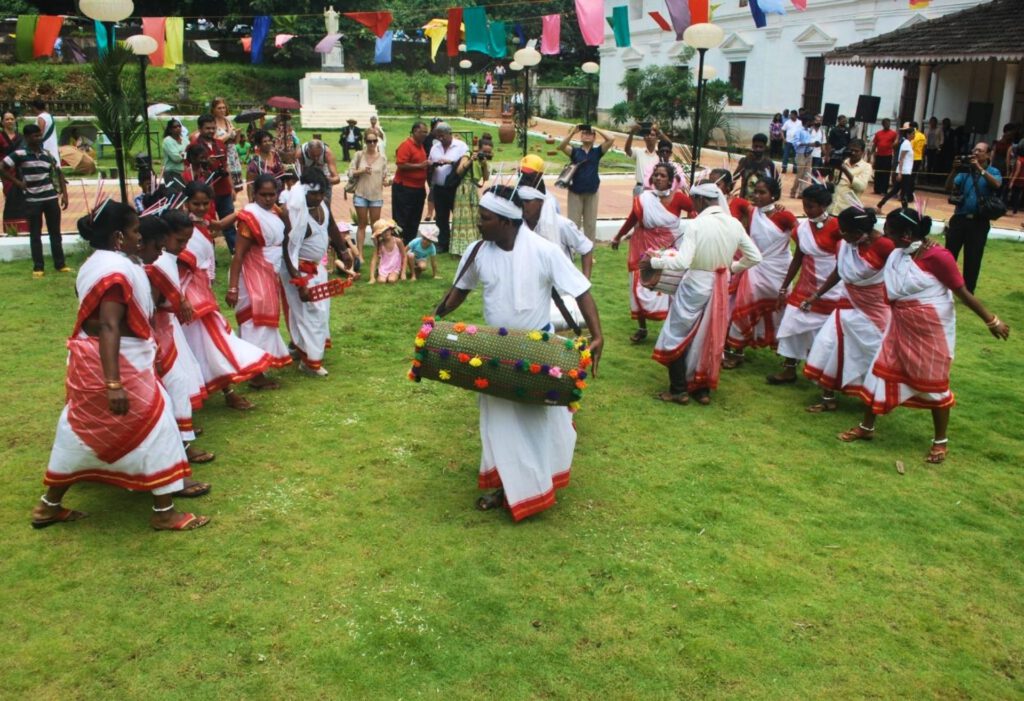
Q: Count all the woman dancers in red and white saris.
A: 11